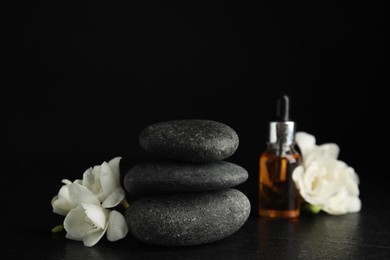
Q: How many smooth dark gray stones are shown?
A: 3